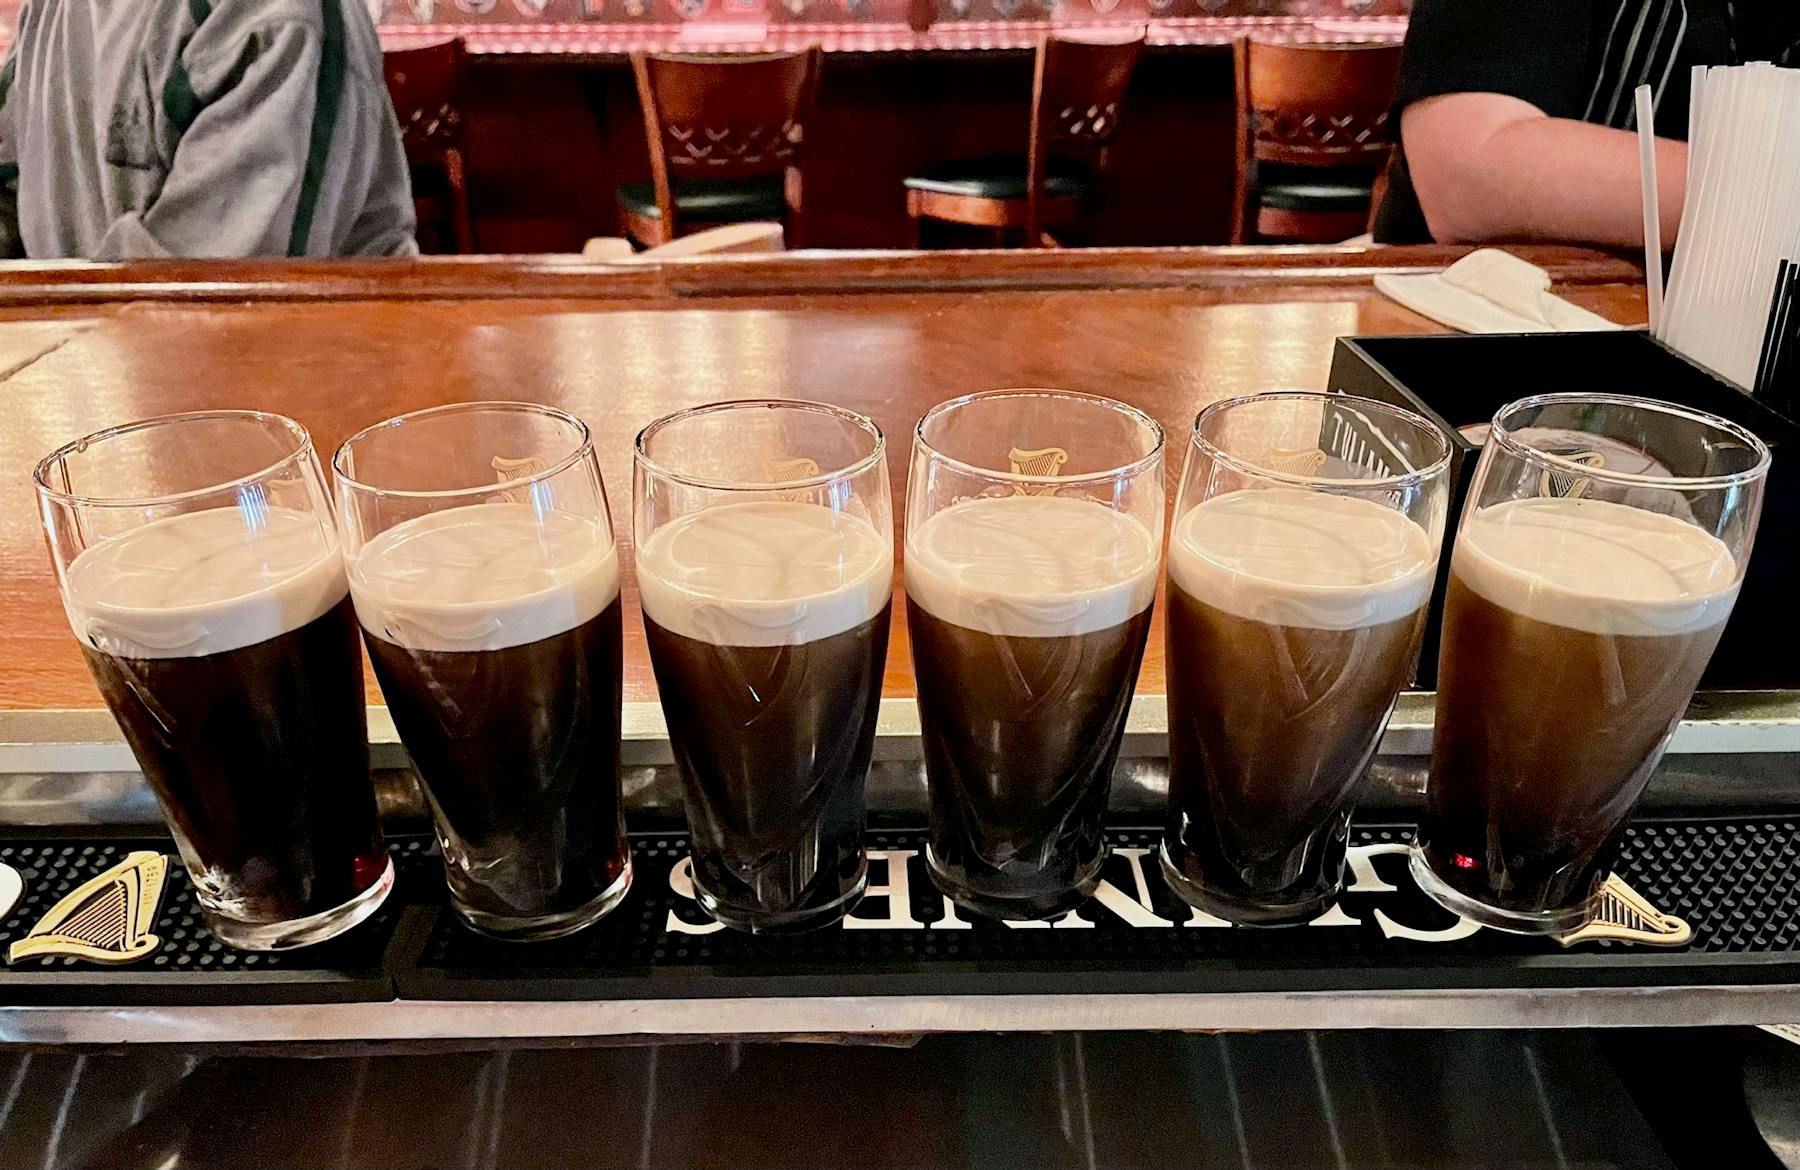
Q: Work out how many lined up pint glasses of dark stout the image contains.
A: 6